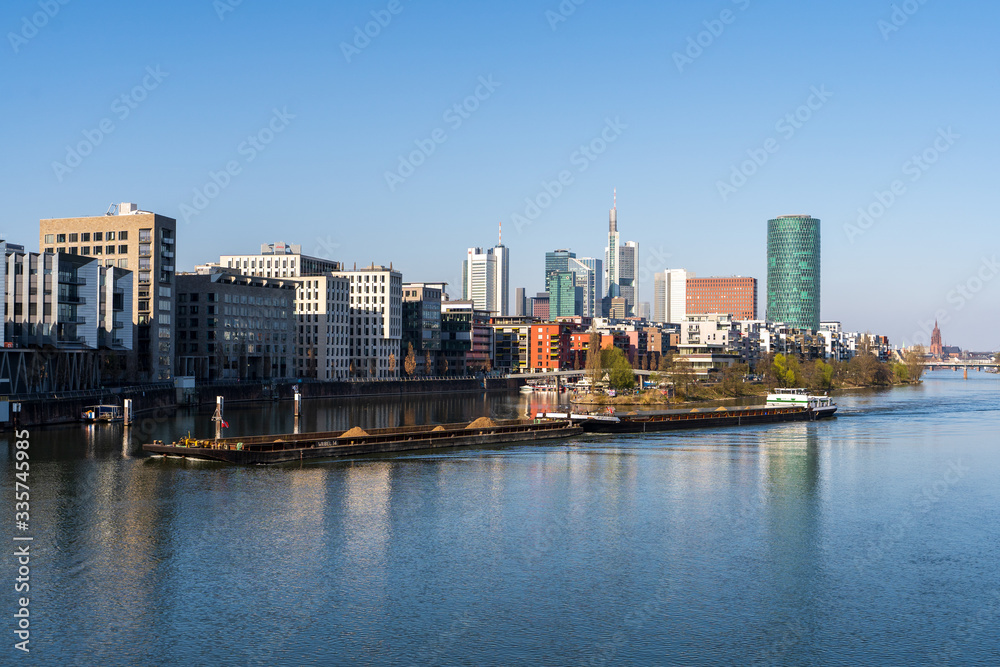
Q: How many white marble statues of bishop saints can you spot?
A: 0